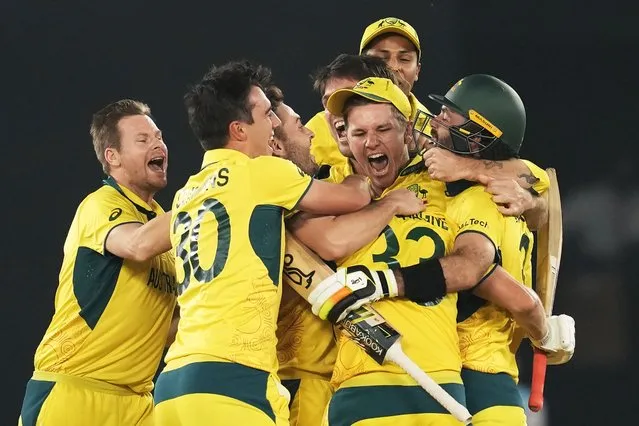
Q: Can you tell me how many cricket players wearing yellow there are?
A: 7